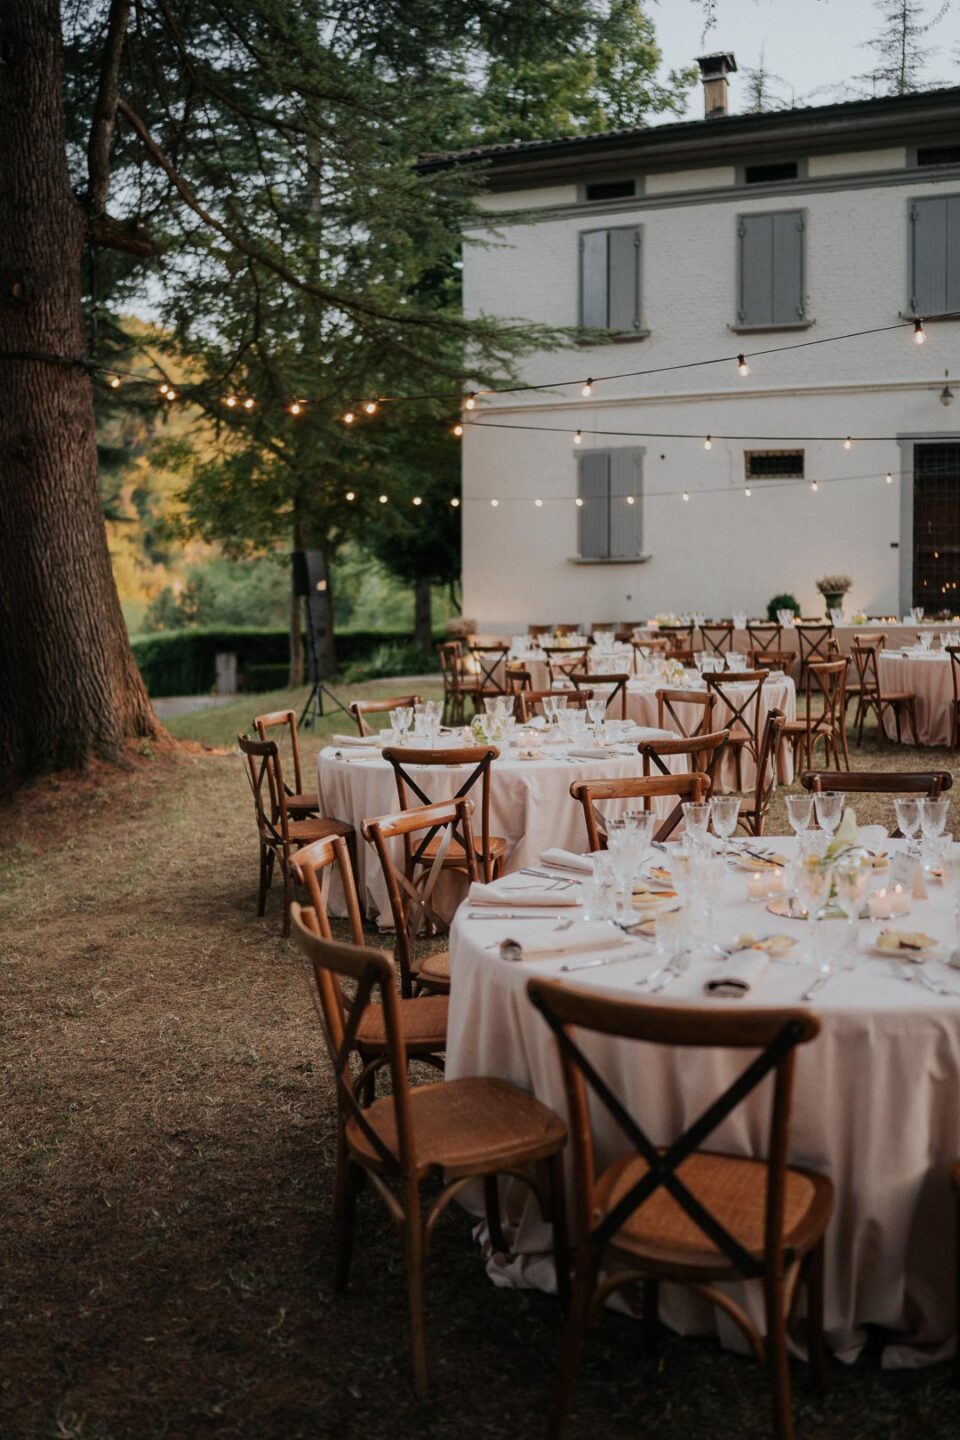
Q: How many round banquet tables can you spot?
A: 5